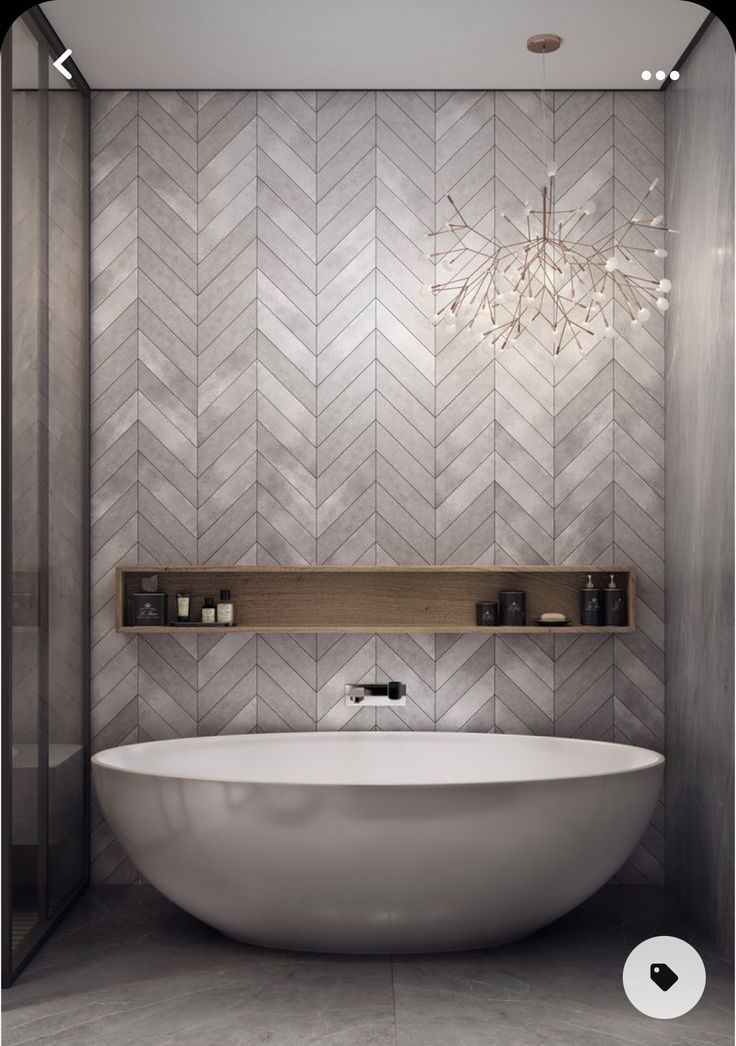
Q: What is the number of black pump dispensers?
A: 2